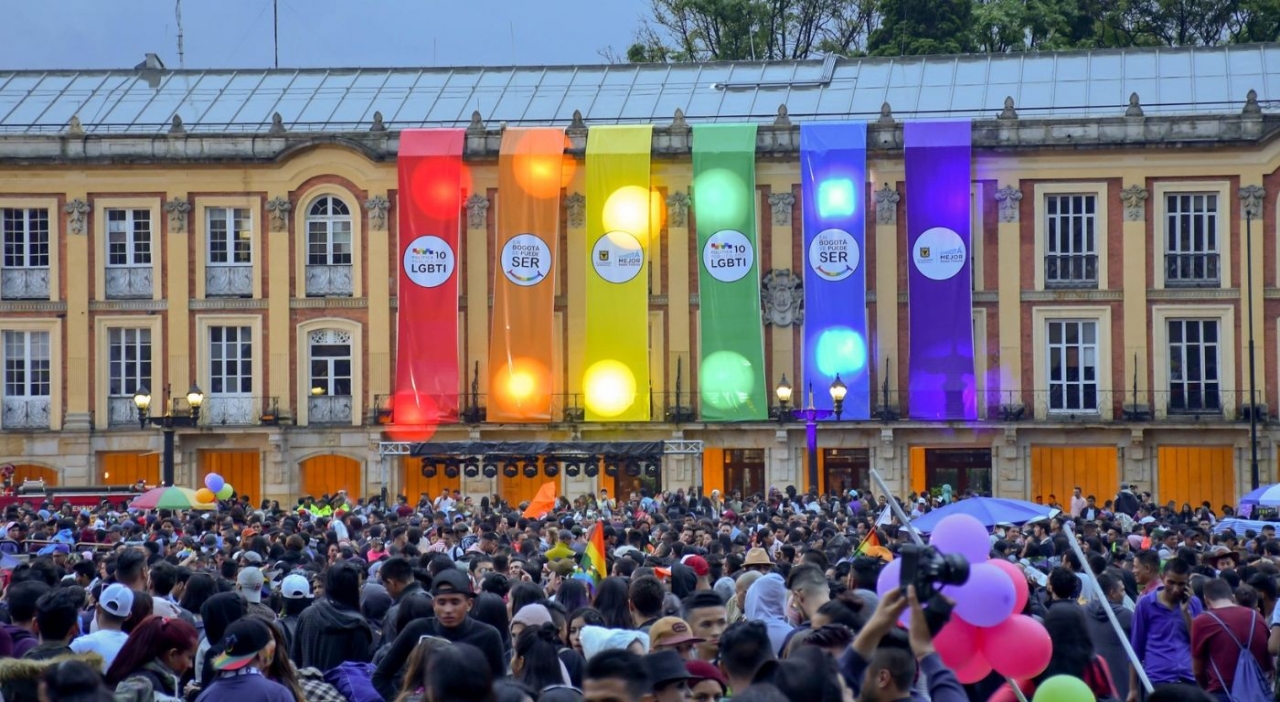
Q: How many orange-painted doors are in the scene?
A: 12